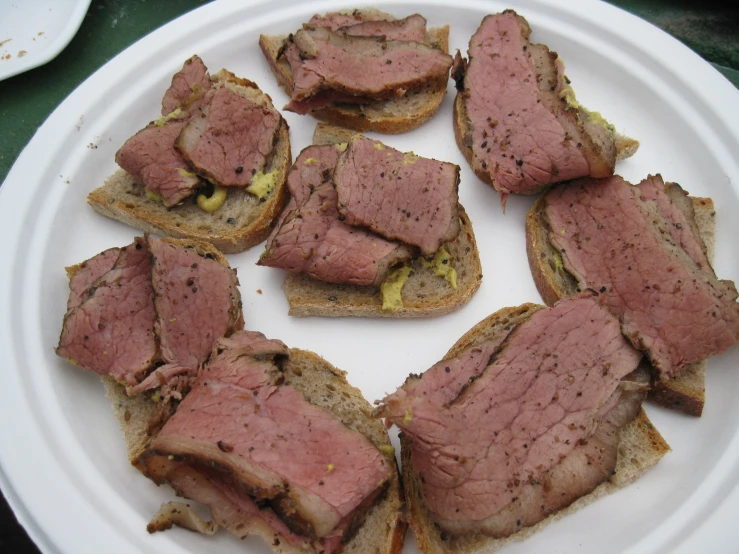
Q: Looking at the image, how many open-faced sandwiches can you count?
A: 8